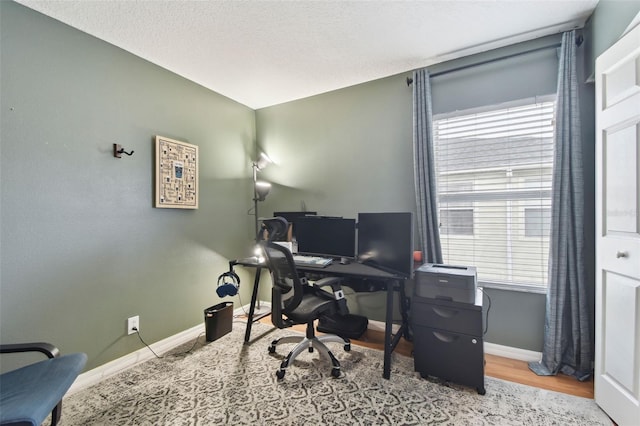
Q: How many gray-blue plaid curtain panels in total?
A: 2